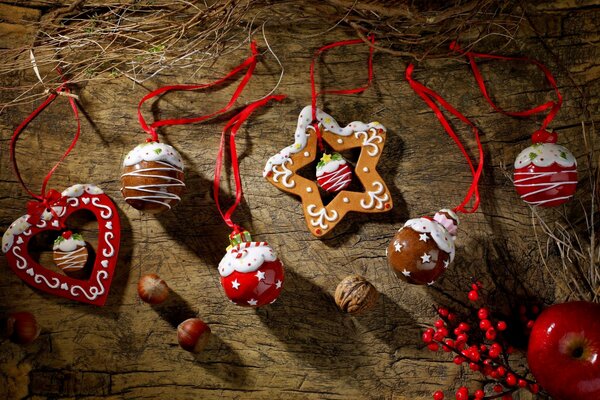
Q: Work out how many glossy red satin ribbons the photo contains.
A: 6